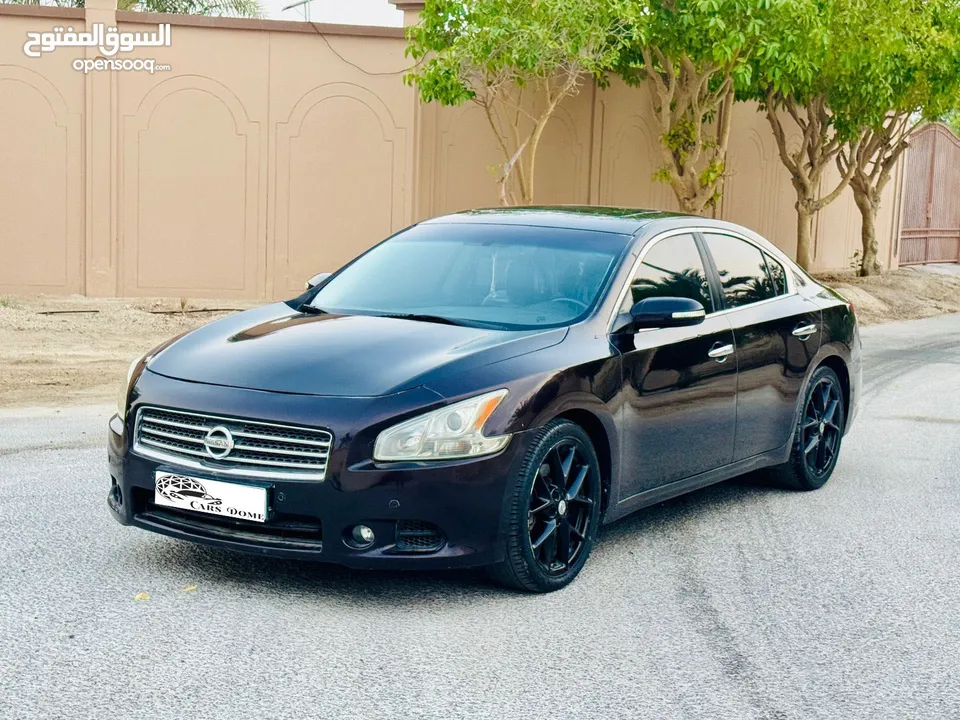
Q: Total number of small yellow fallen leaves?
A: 2